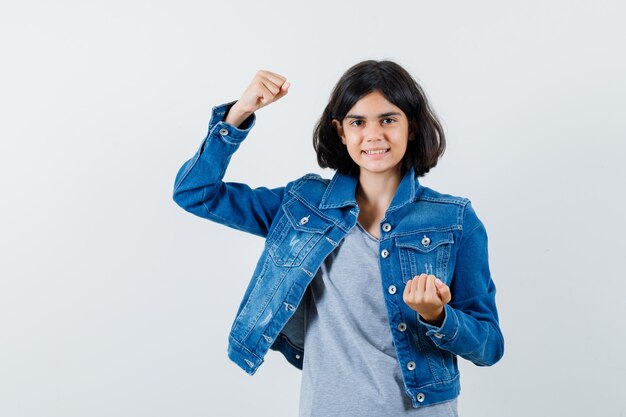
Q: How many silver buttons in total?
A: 11